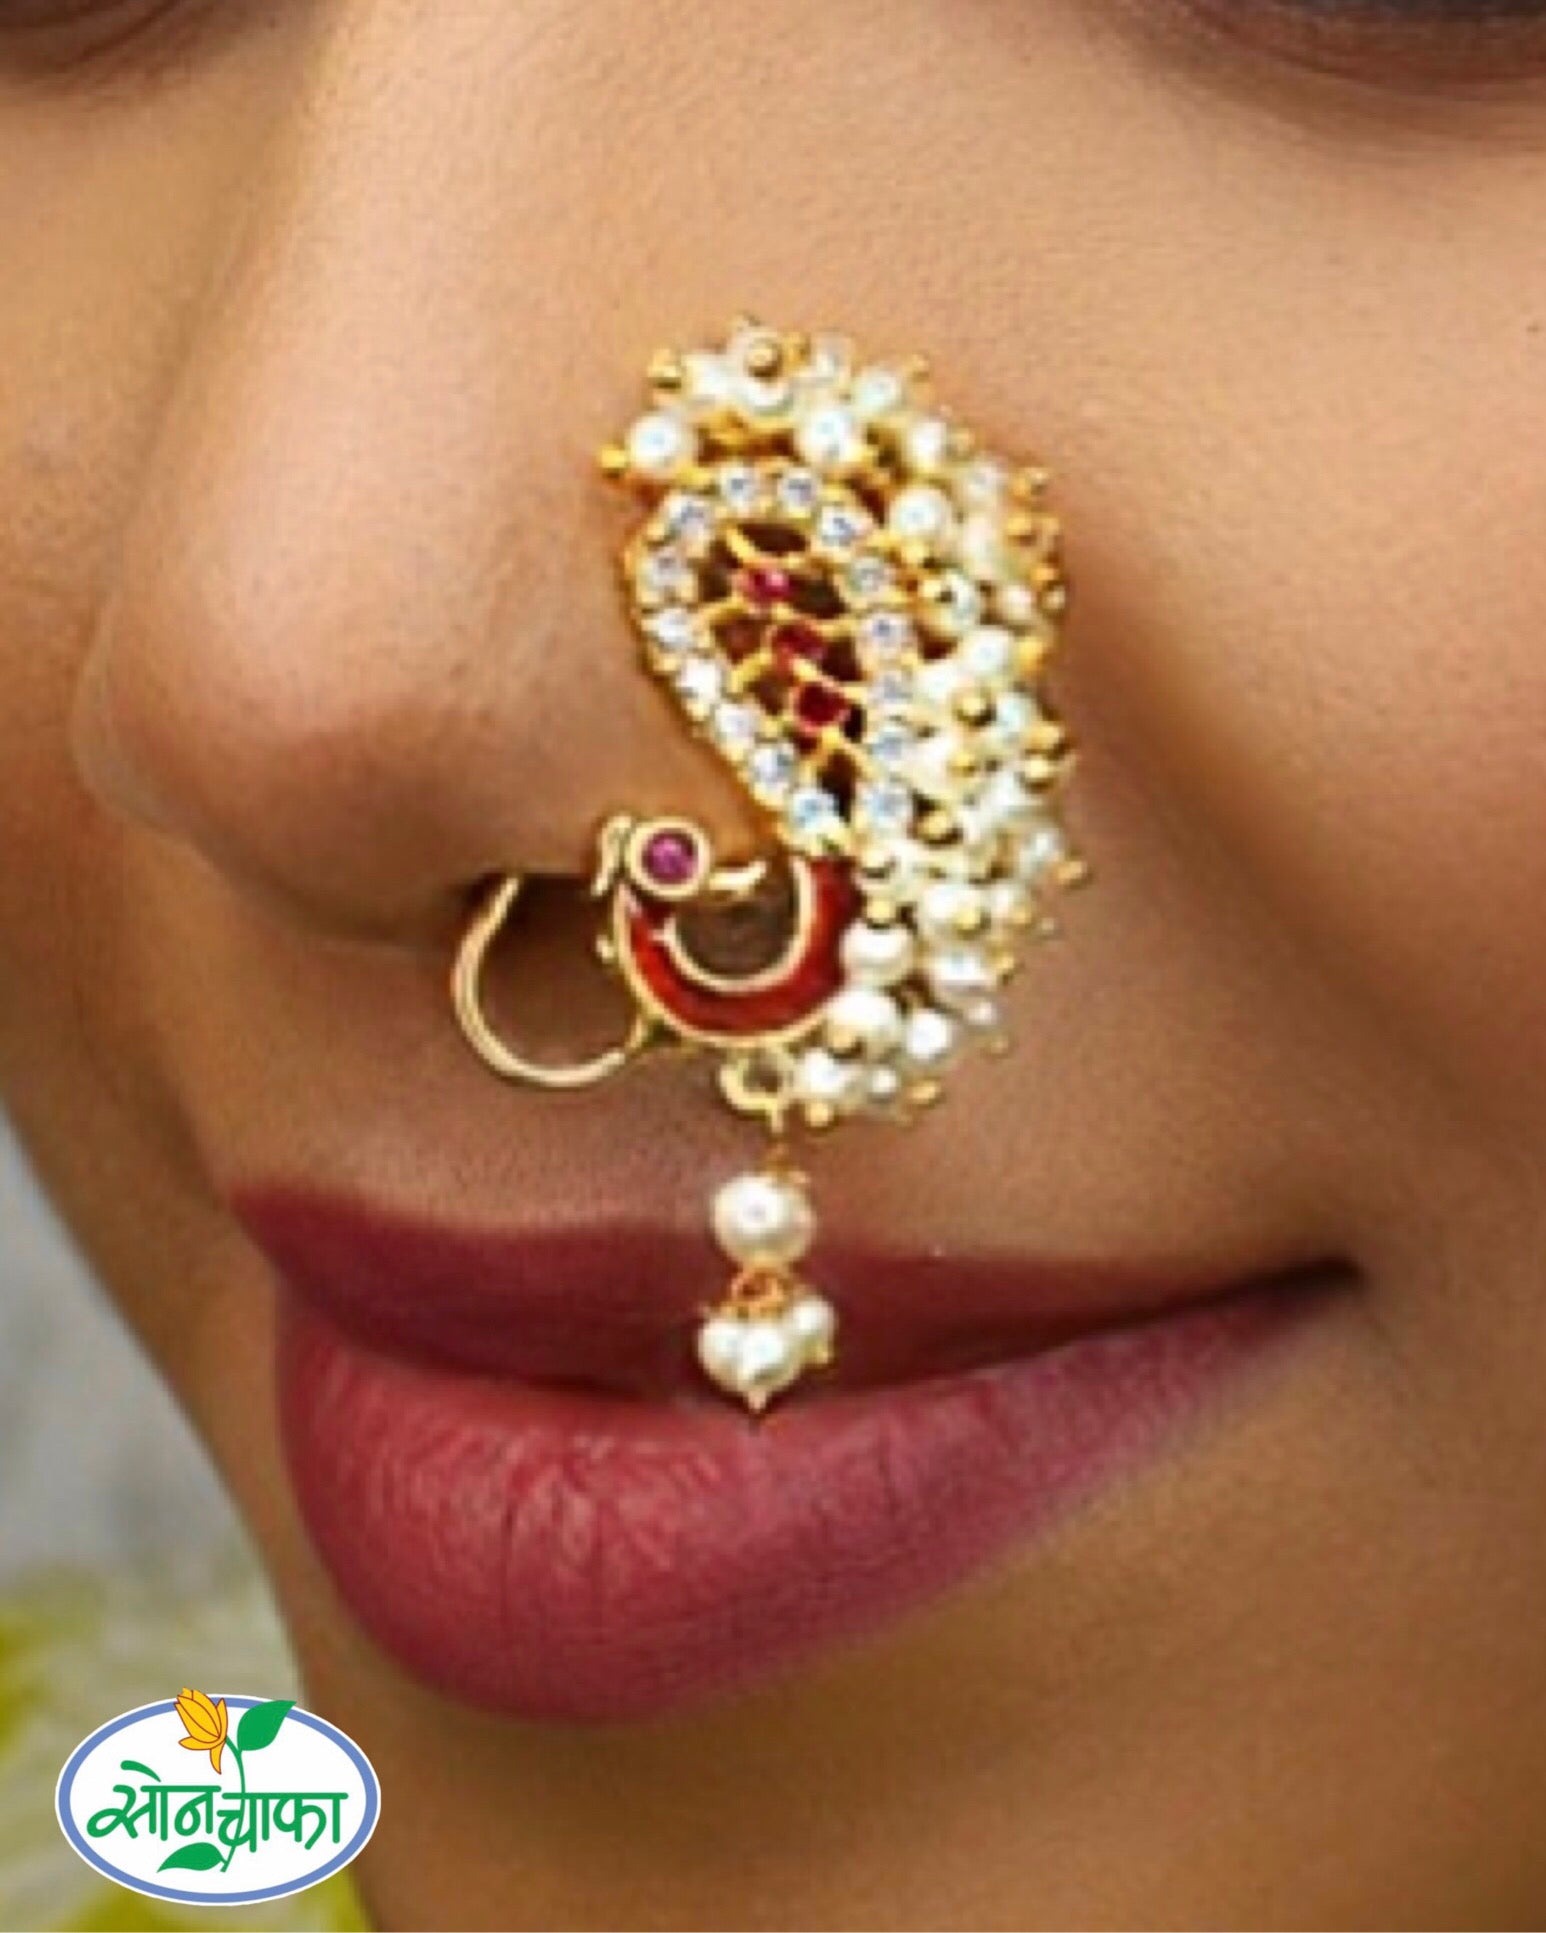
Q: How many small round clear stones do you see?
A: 15